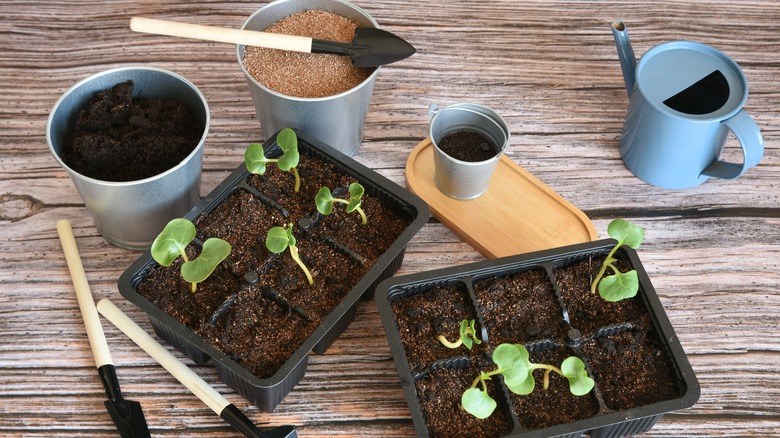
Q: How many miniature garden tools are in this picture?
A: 3